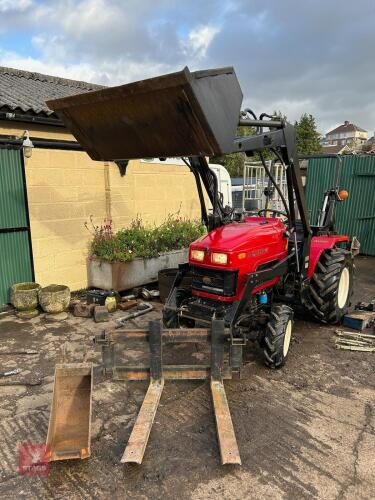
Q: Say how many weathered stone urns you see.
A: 2